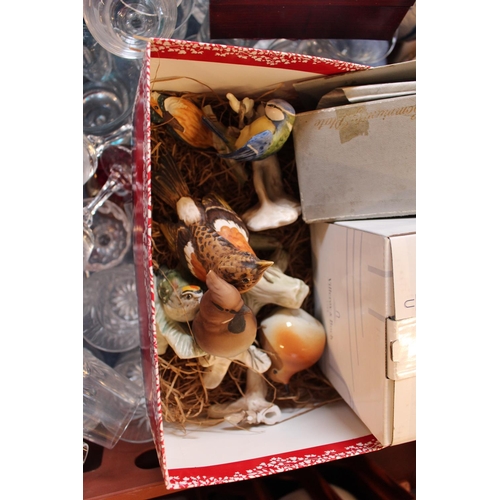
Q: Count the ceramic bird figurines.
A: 6